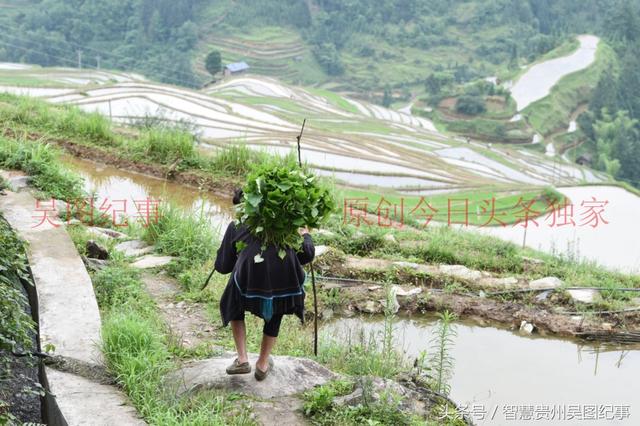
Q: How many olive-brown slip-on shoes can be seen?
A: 2